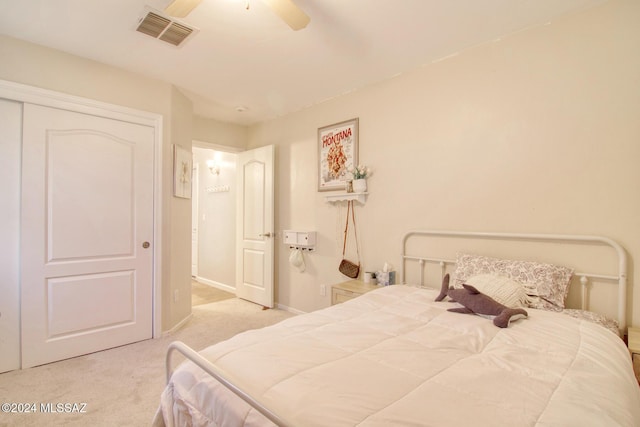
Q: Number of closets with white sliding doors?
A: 1